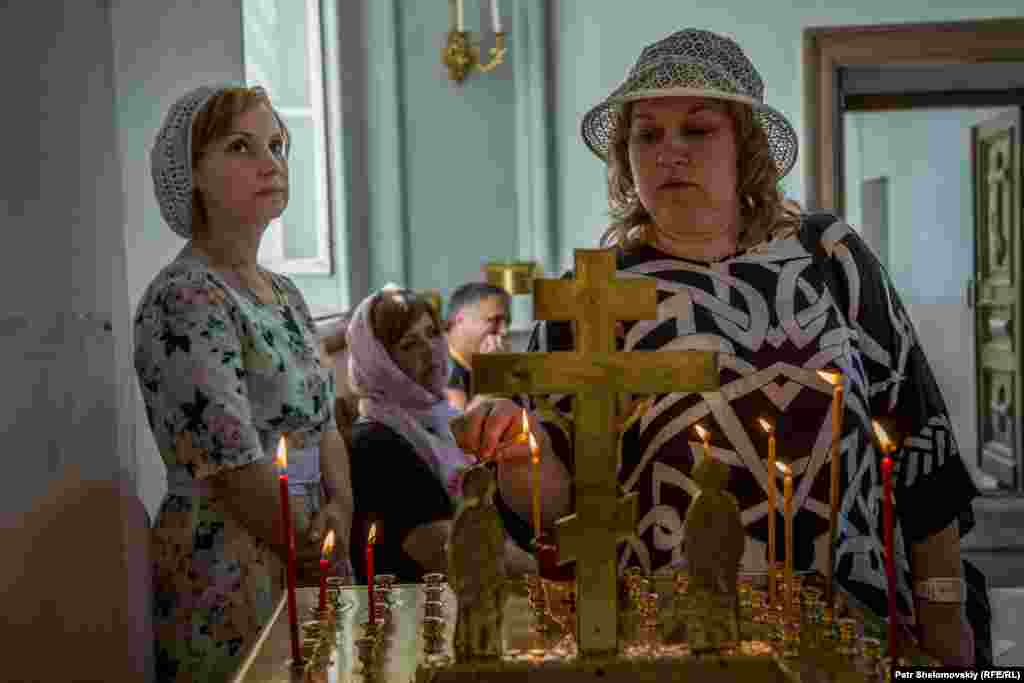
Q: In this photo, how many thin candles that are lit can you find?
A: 10